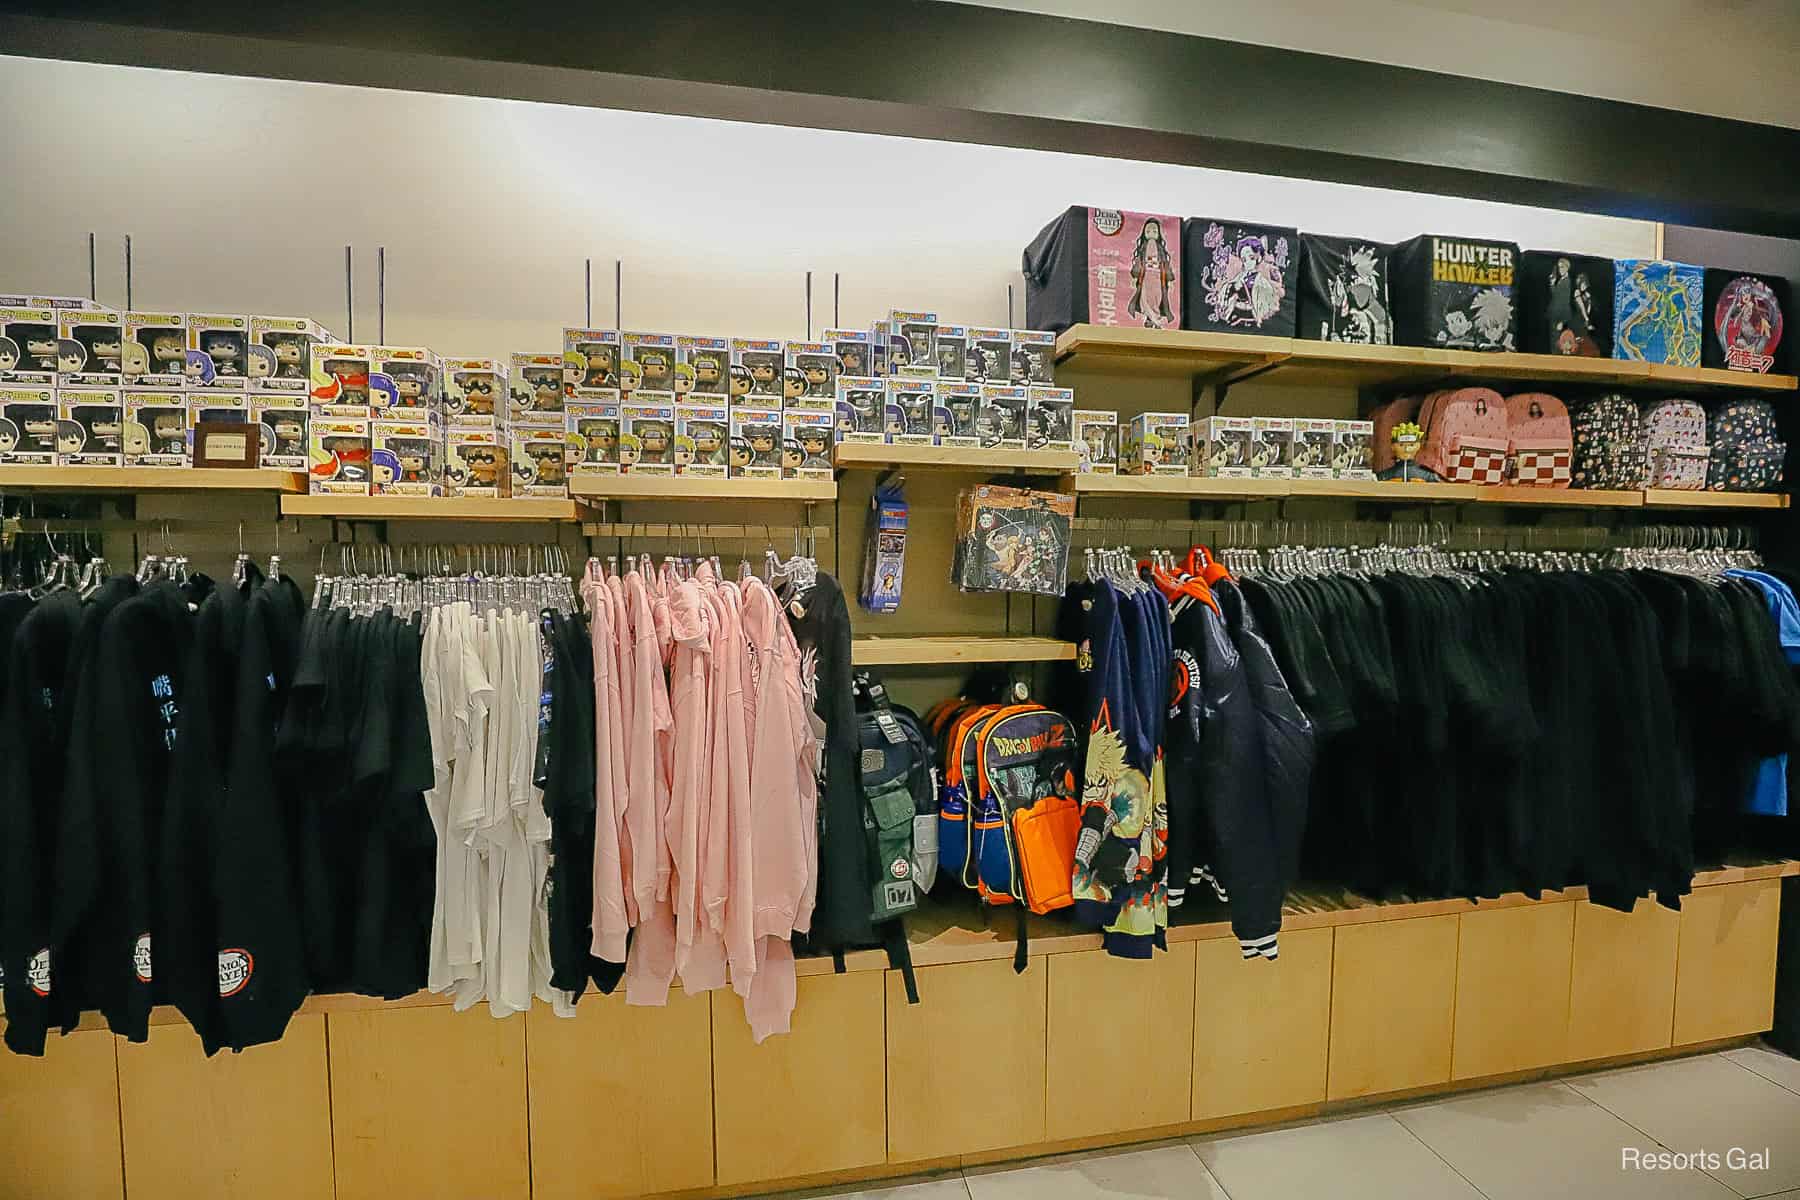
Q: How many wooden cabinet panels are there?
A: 12